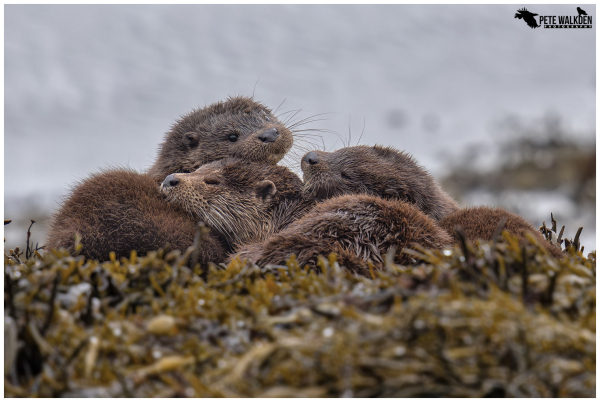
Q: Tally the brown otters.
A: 3